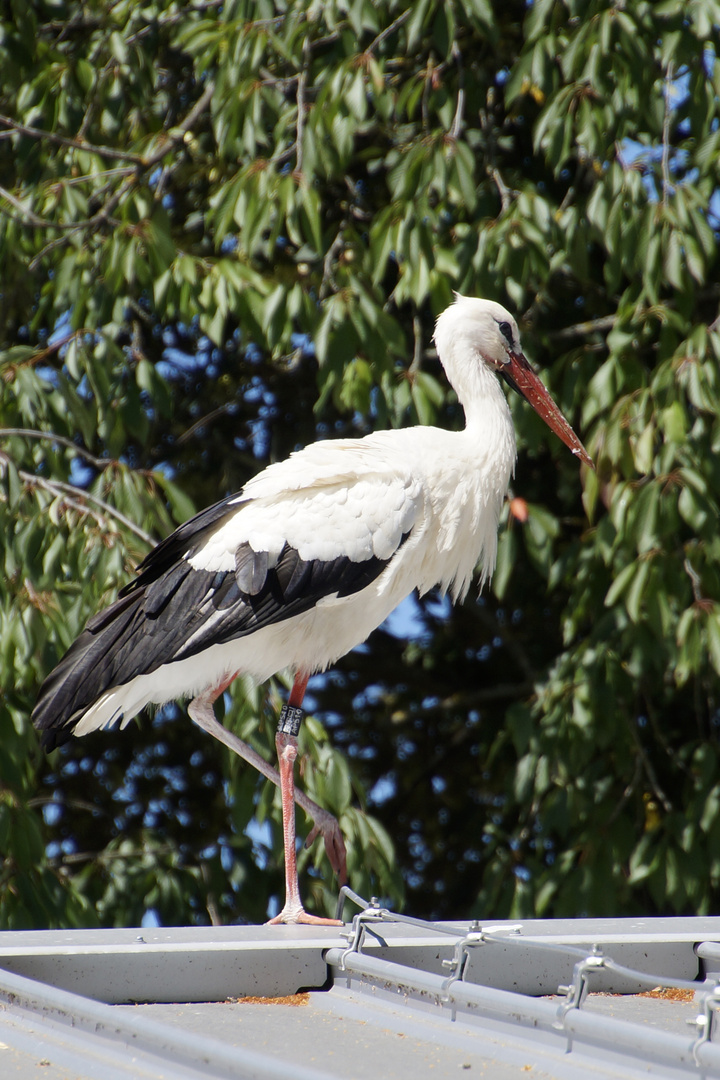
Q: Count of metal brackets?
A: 4